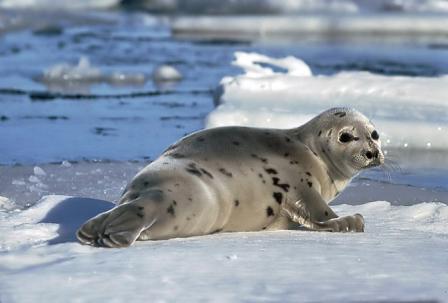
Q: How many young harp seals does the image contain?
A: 1